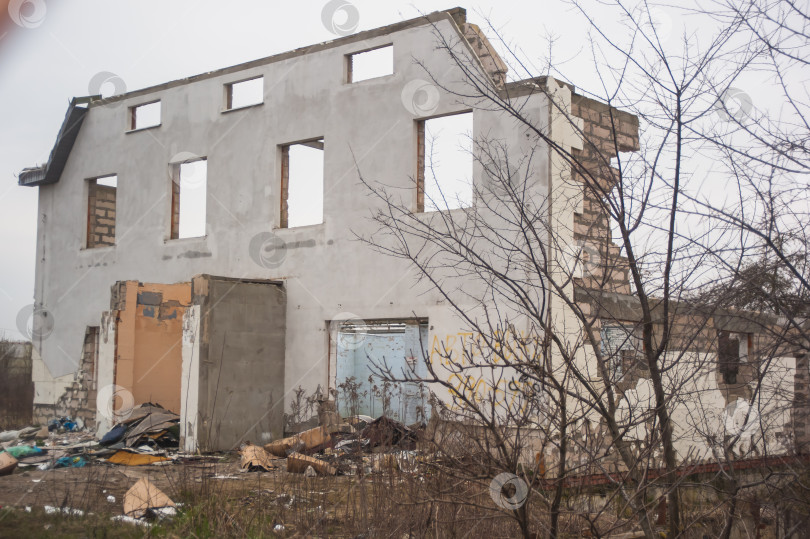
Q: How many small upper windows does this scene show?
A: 3